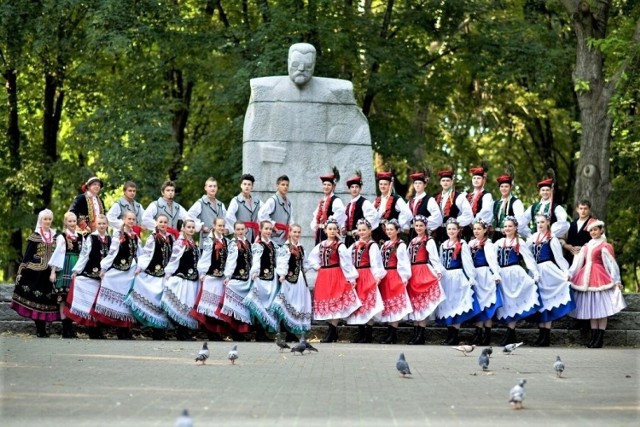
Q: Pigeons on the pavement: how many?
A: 13